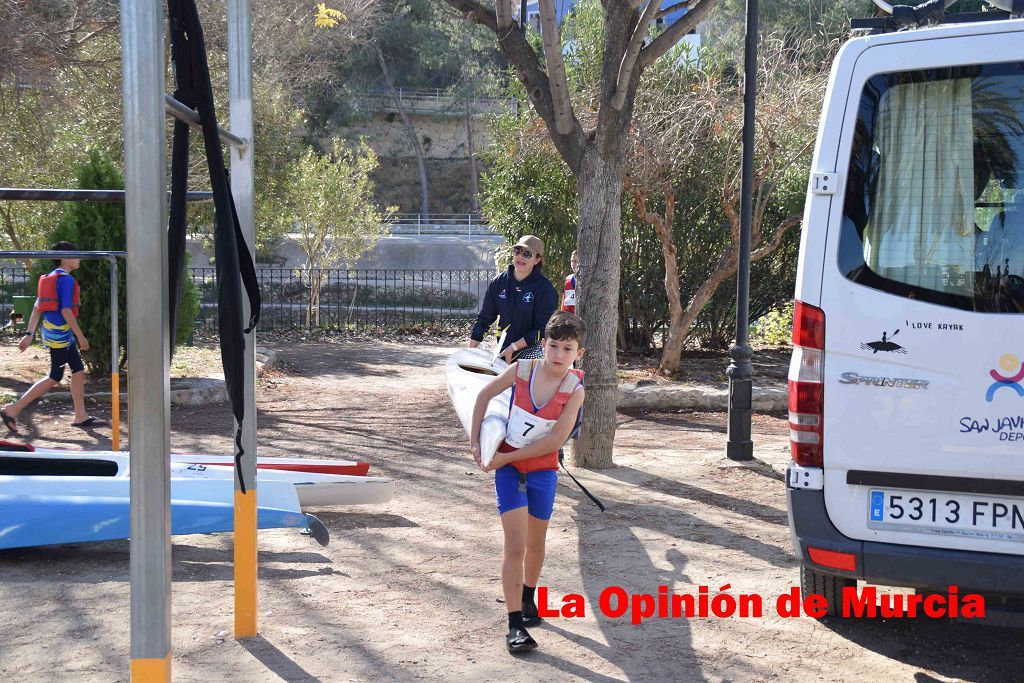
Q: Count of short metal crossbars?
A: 1